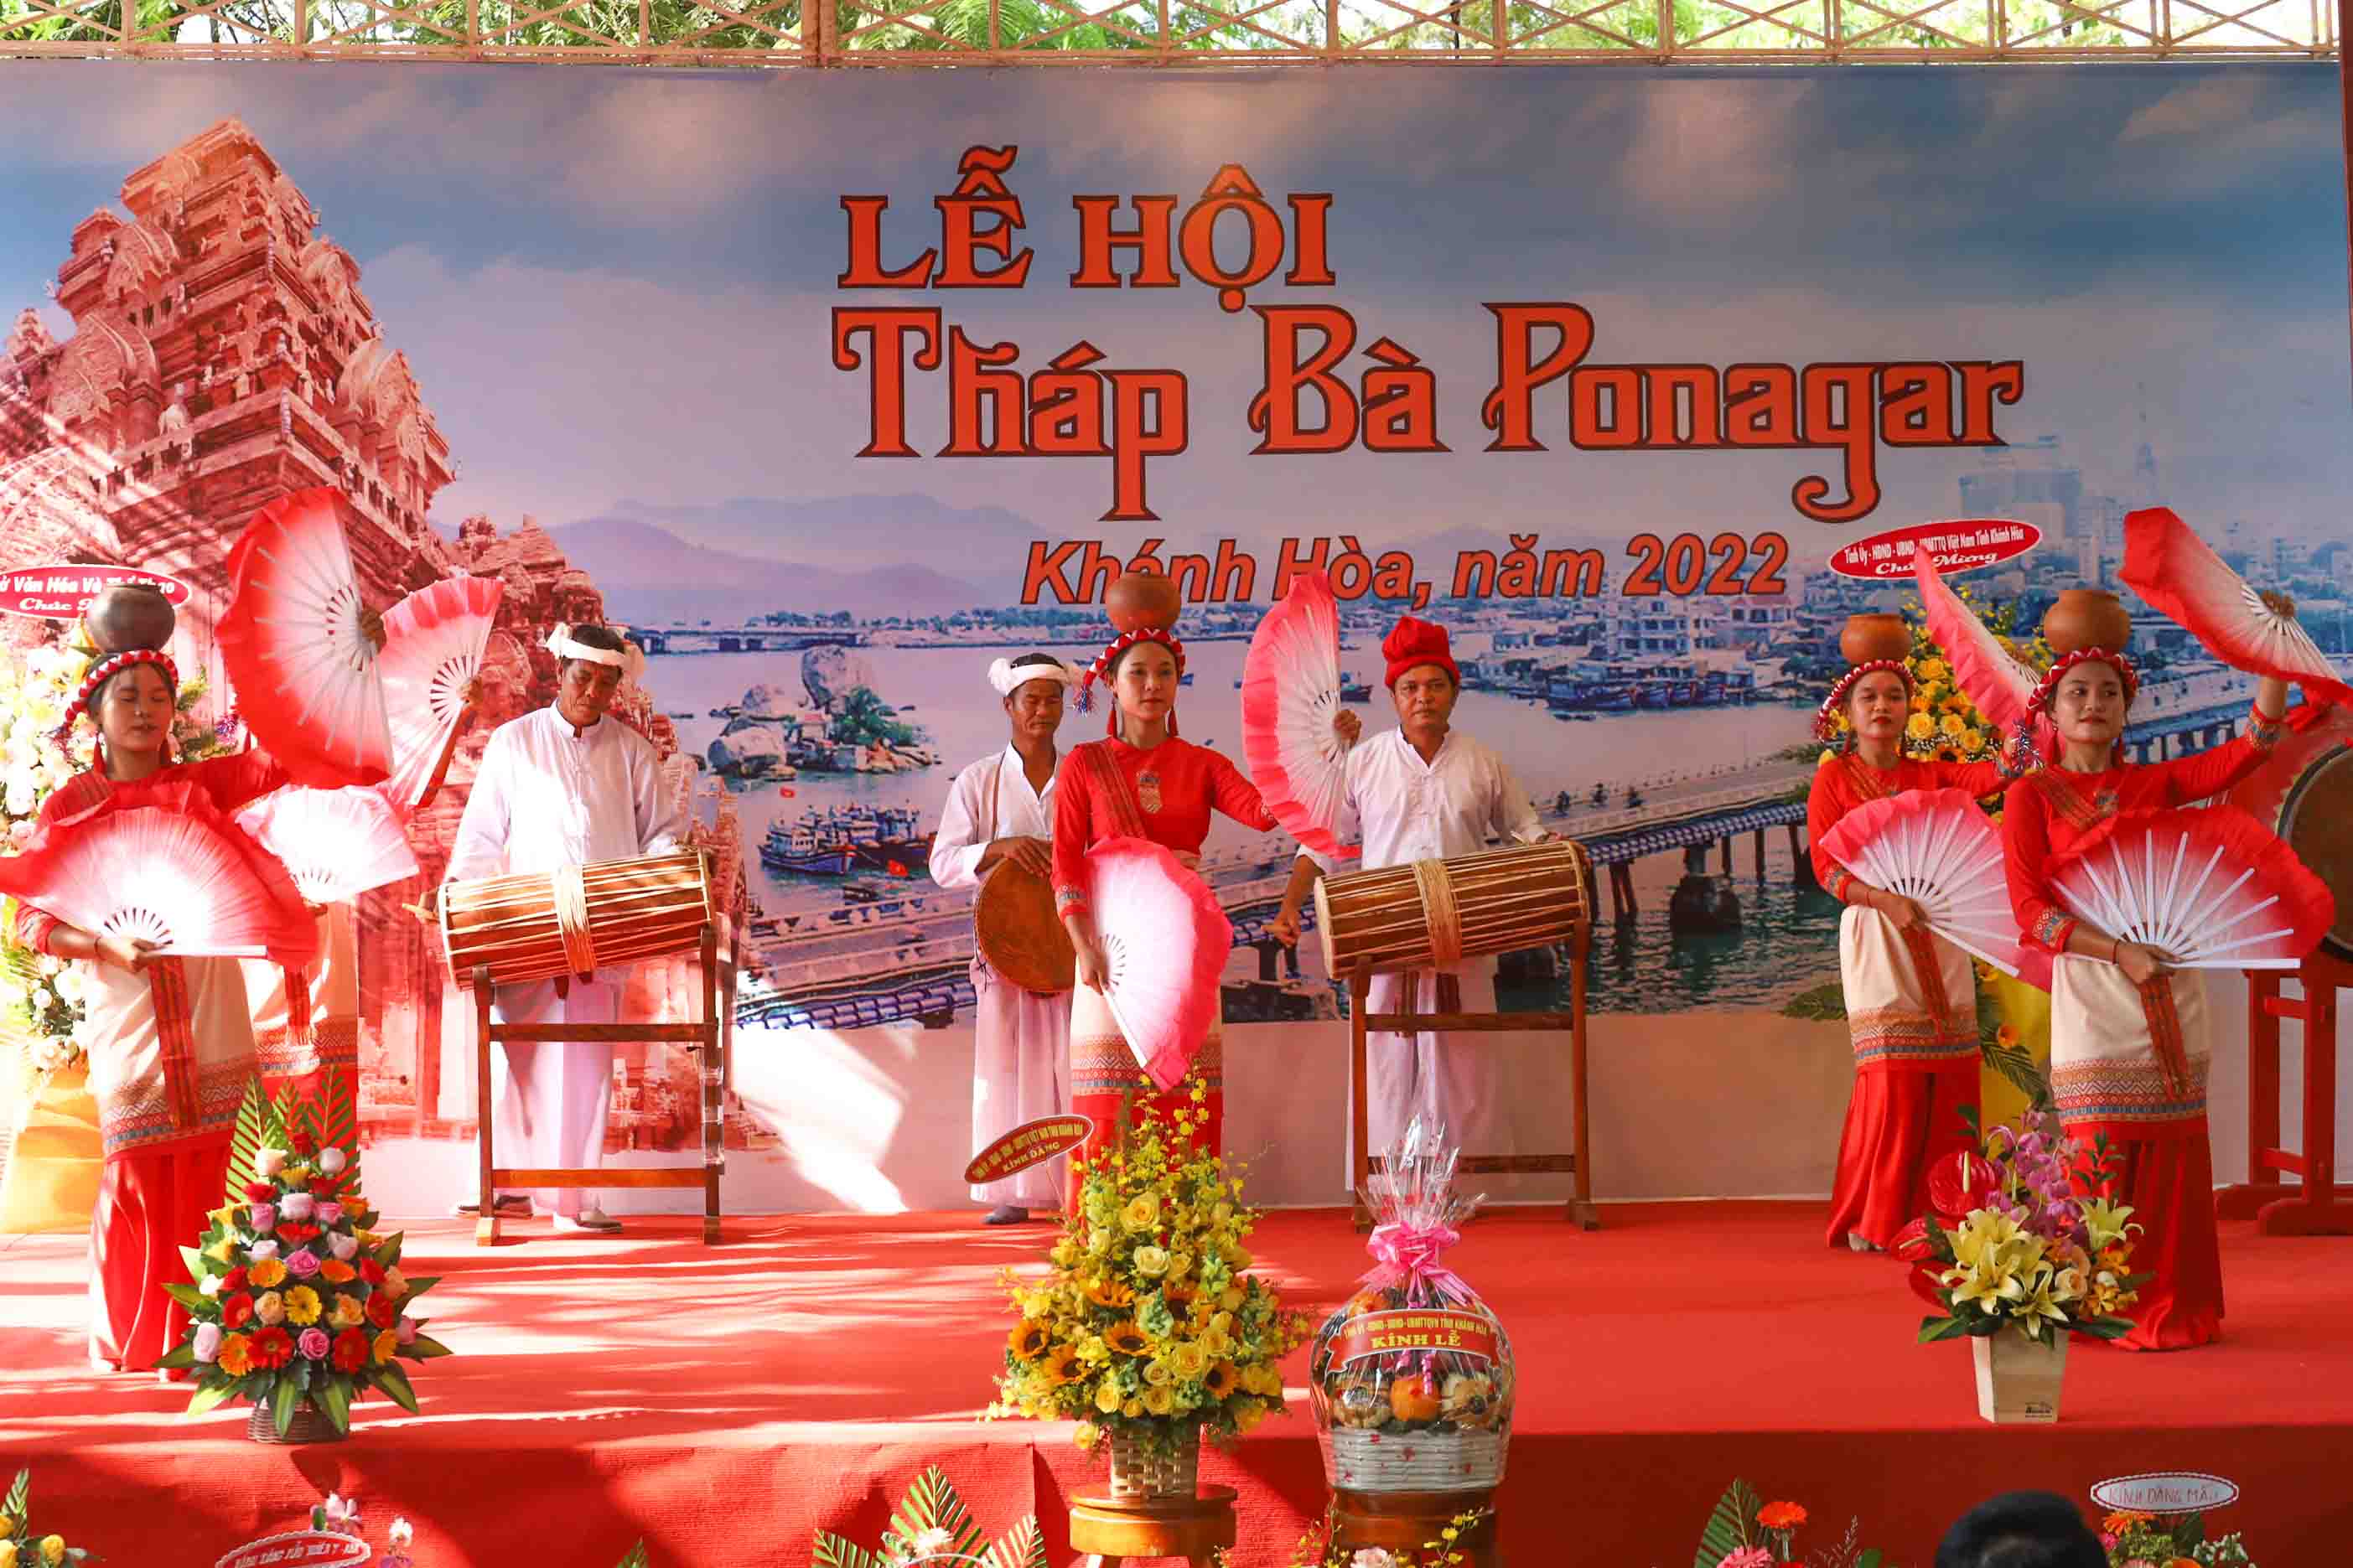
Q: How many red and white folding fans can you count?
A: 10